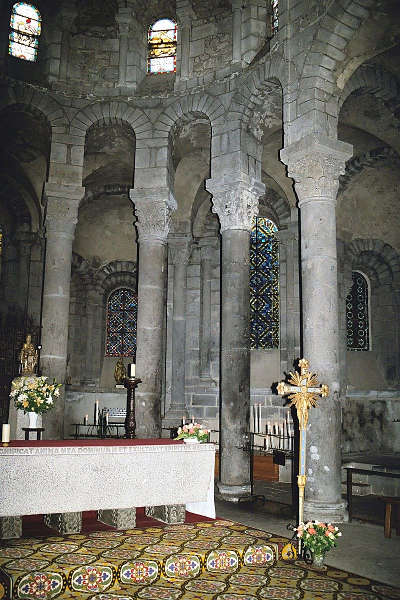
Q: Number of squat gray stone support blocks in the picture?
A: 4